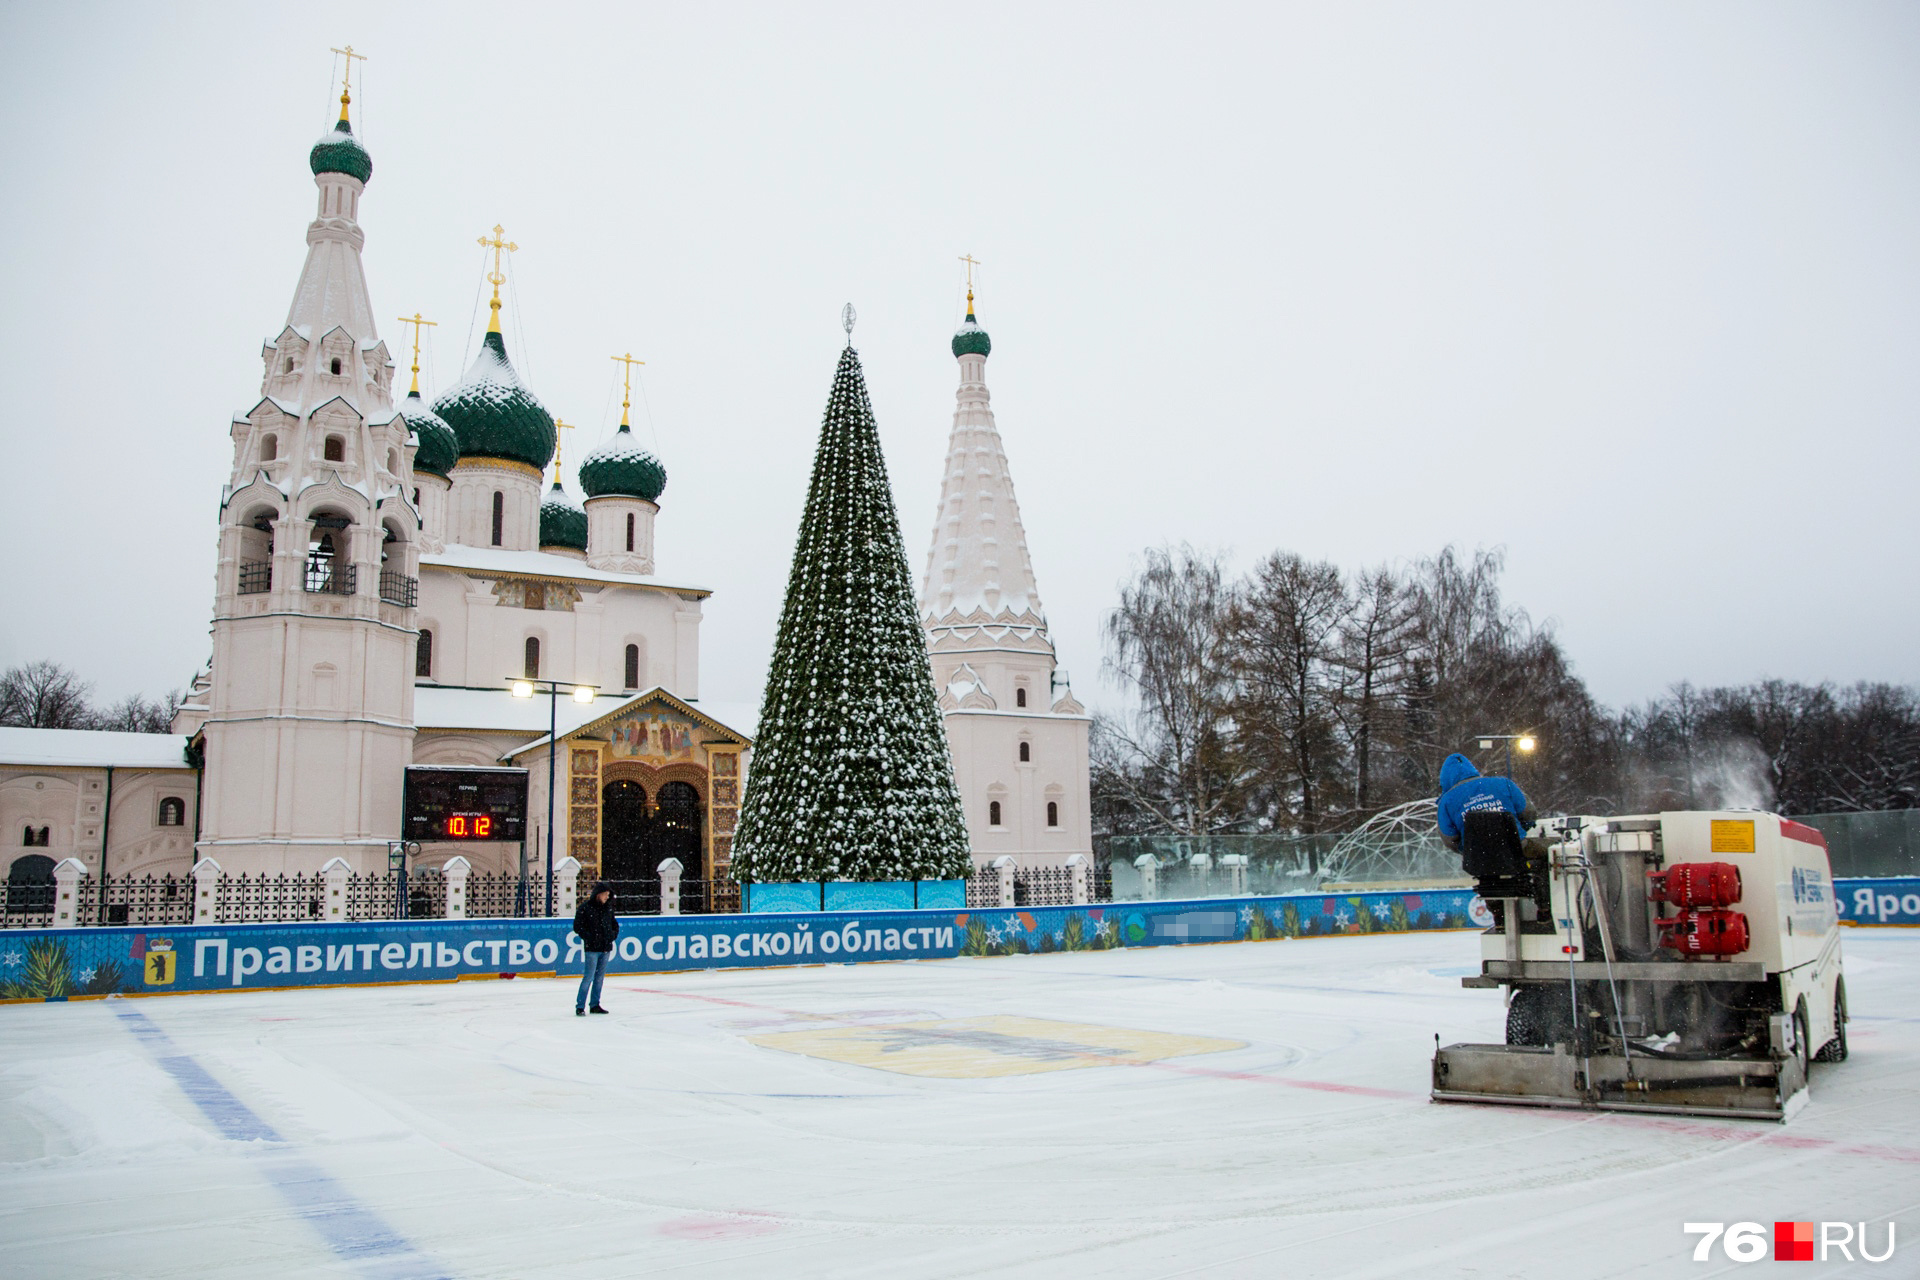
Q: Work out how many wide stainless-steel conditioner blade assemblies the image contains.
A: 1